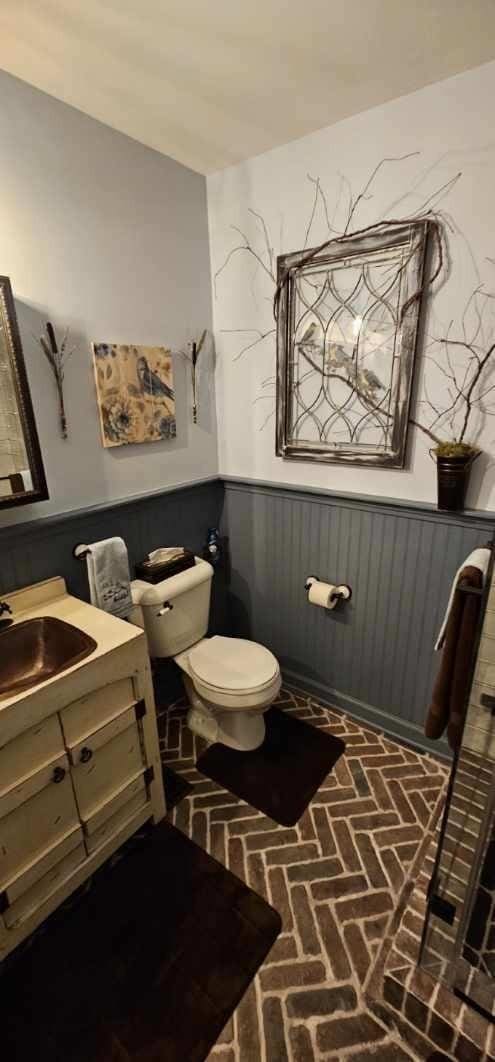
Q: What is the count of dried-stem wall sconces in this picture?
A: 2